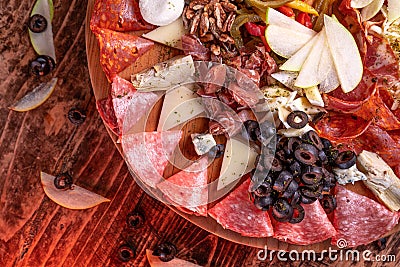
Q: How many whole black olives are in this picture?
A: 0